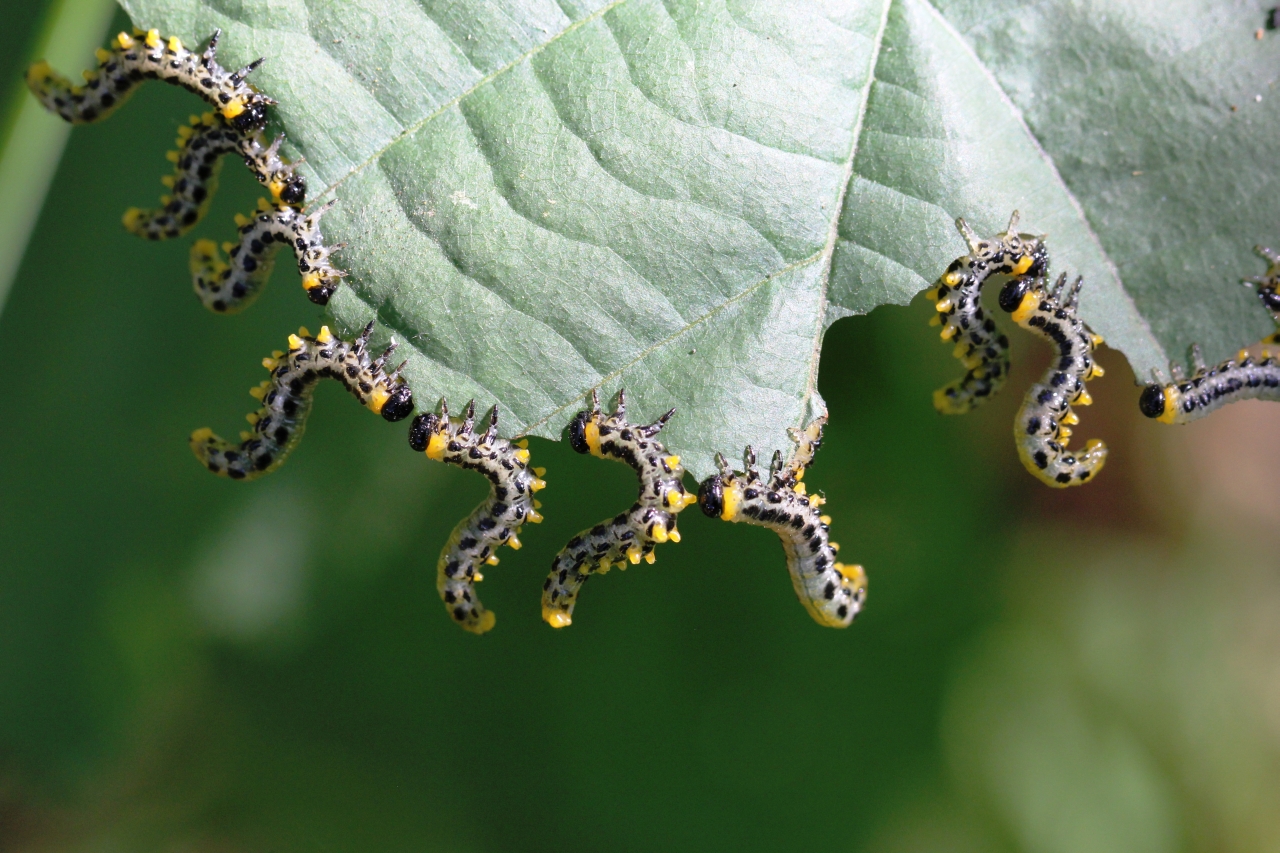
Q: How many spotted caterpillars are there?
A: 11